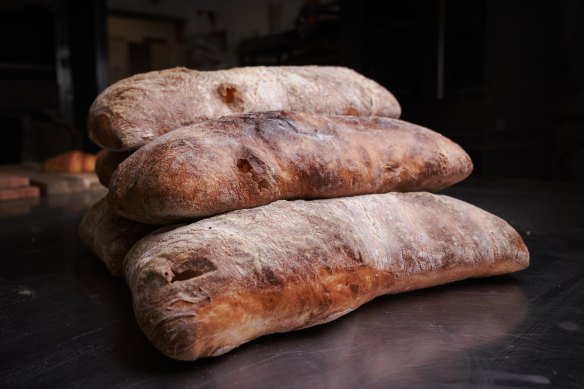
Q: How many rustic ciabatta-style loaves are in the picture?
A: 5